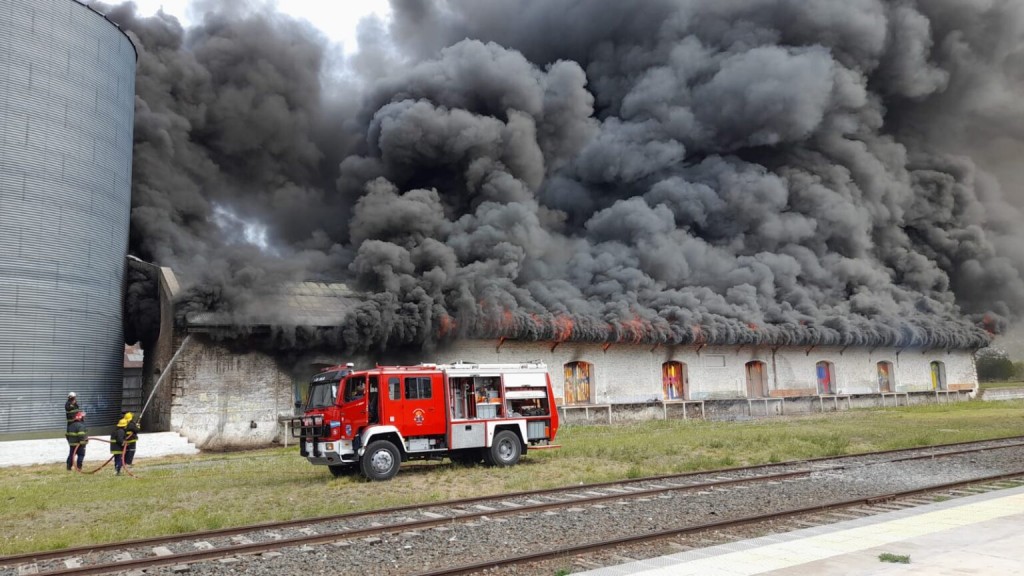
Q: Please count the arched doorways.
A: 6